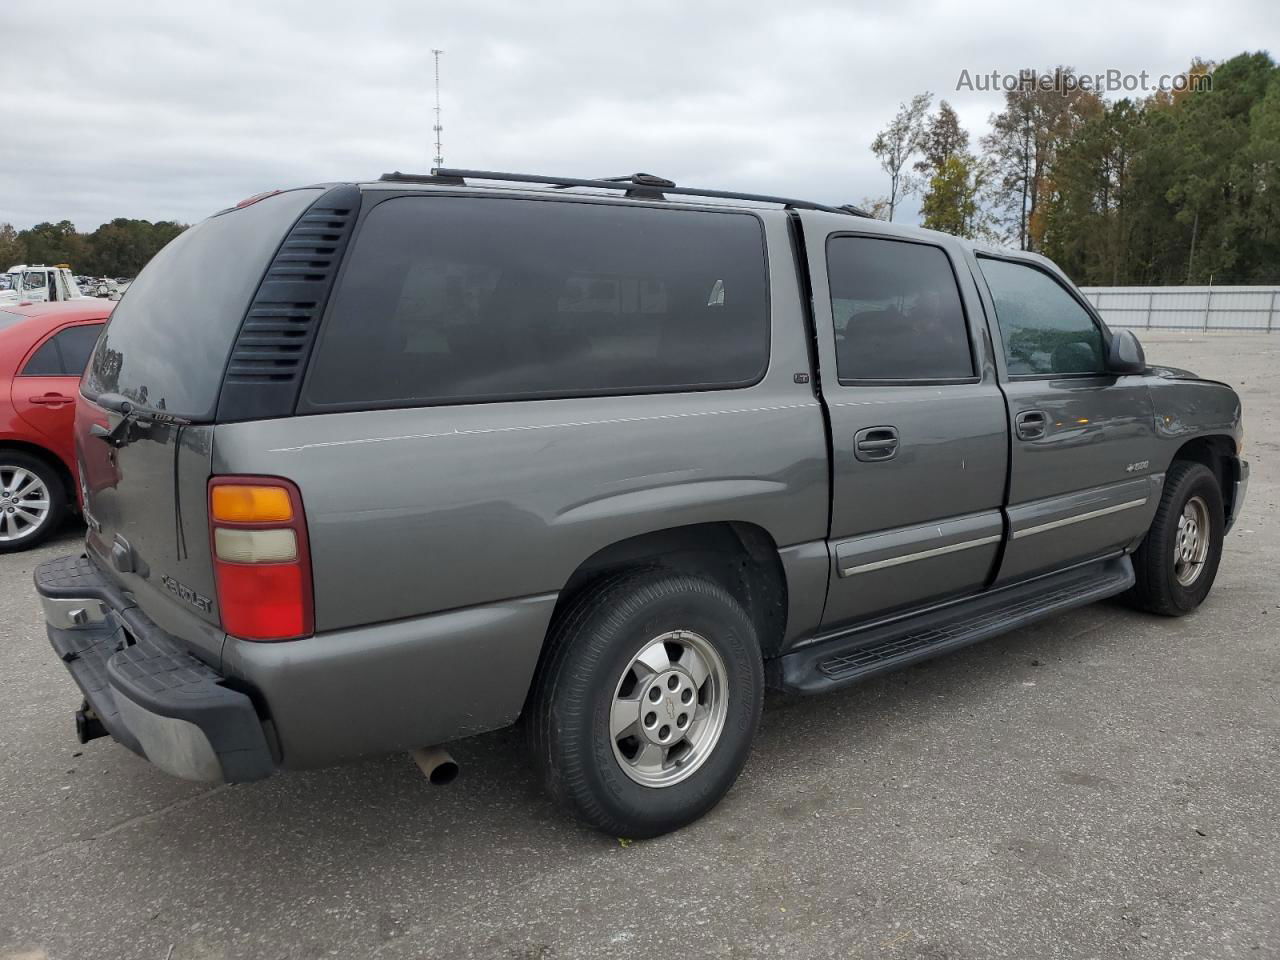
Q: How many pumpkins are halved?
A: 0